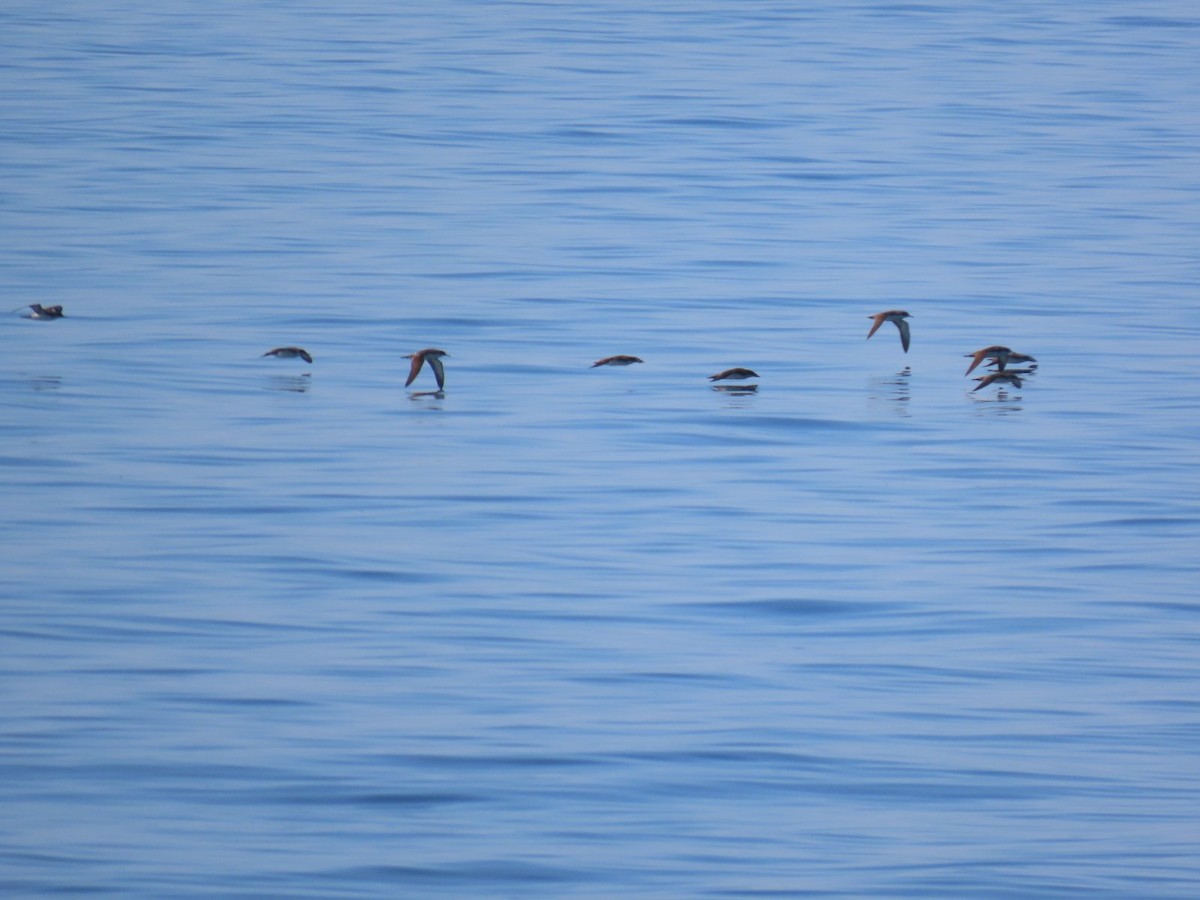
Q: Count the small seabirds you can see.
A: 9